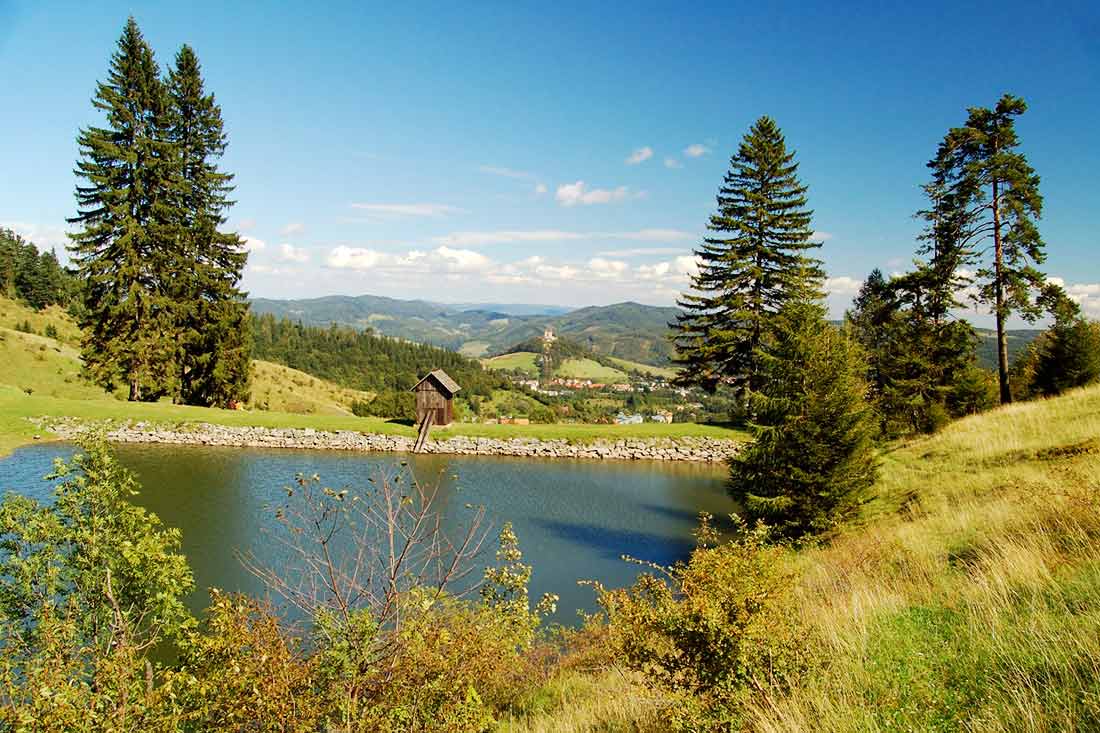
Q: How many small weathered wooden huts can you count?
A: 1